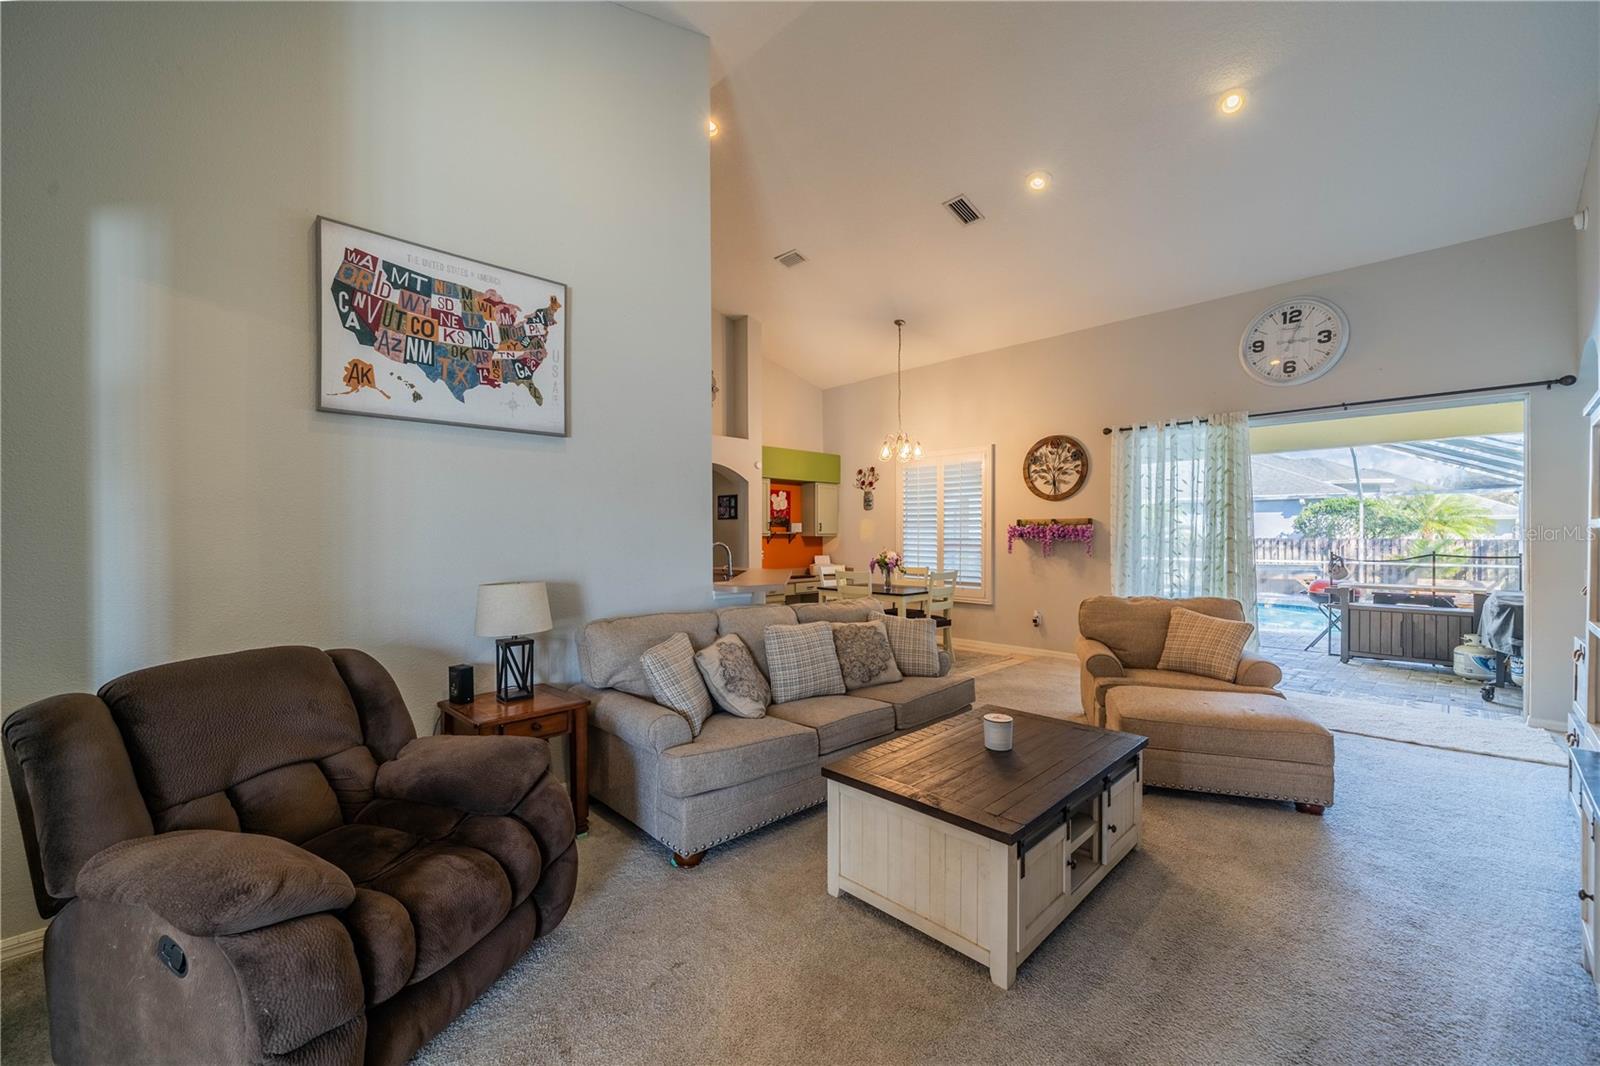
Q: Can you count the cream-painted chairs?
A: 4